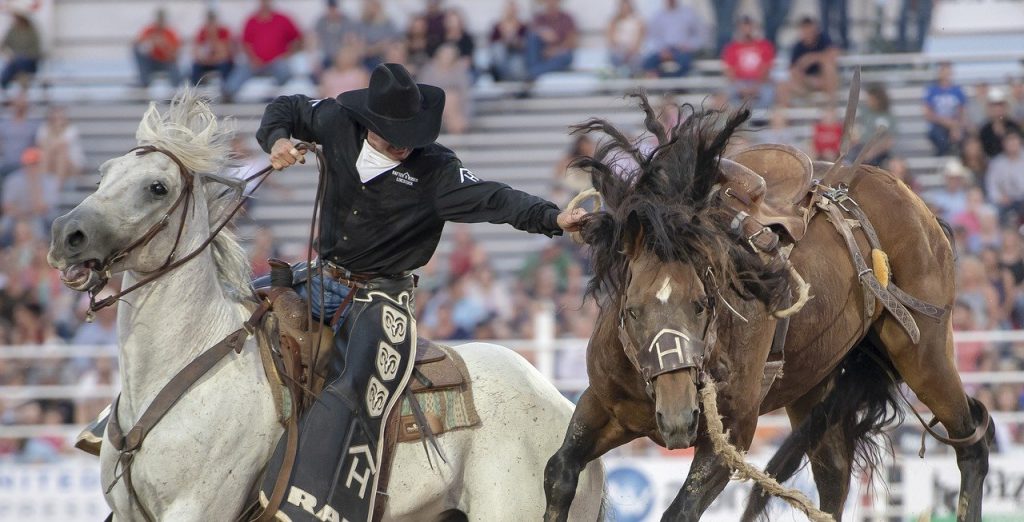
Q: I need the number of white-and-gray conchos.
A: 3